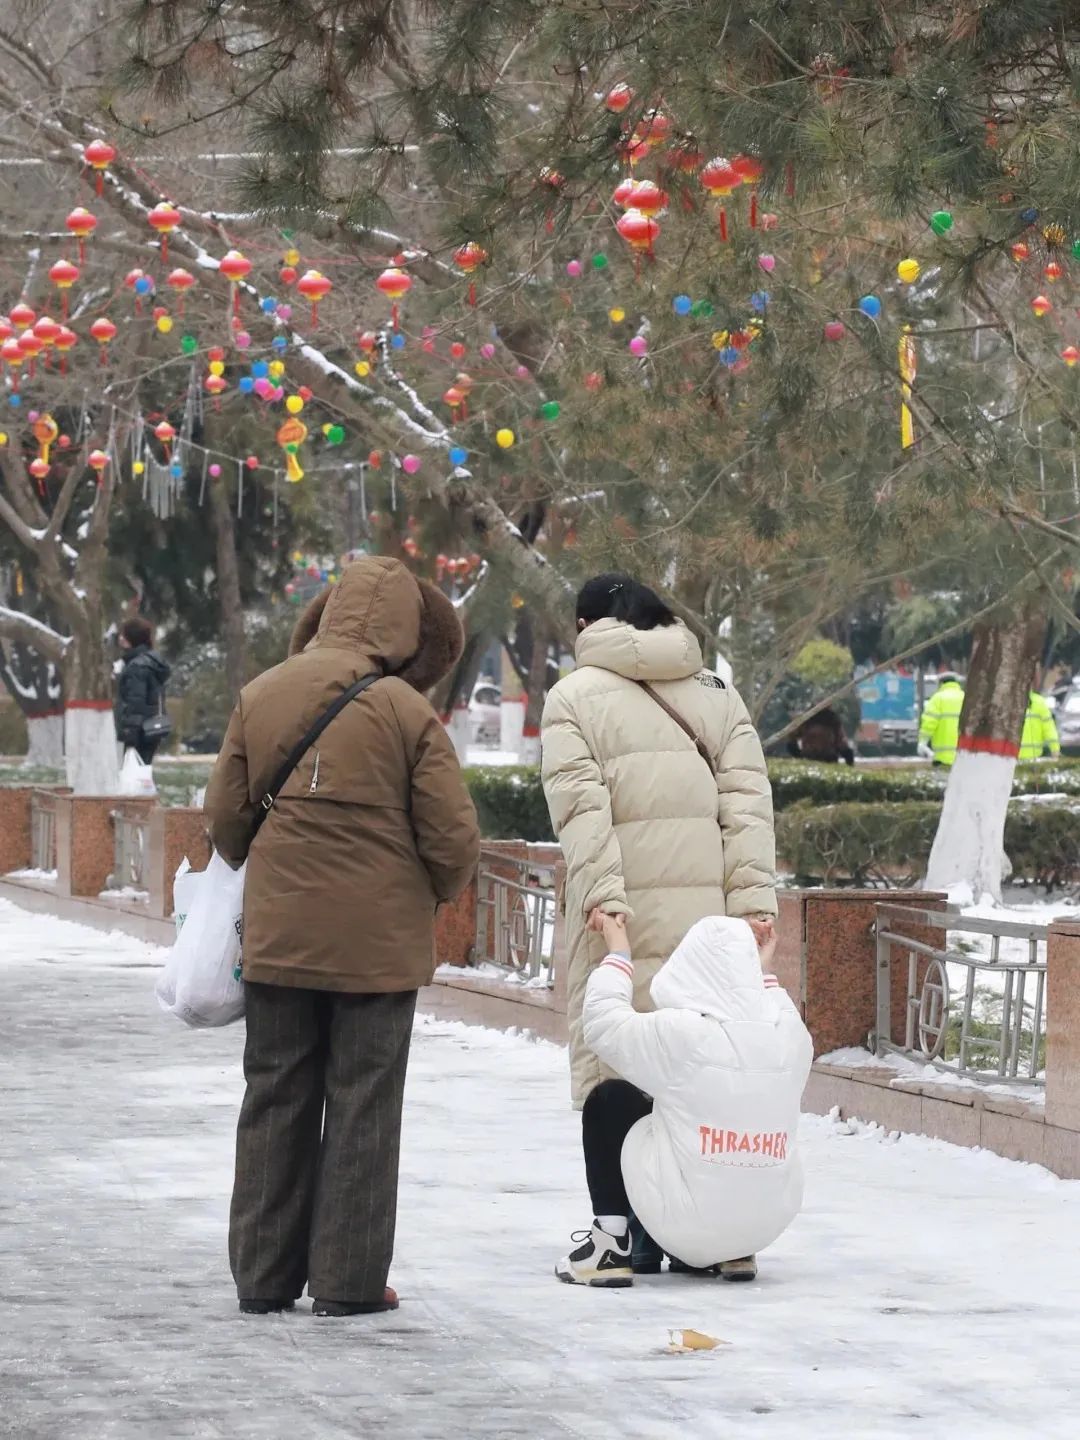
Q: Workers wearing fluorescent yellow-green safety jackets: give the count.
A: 2